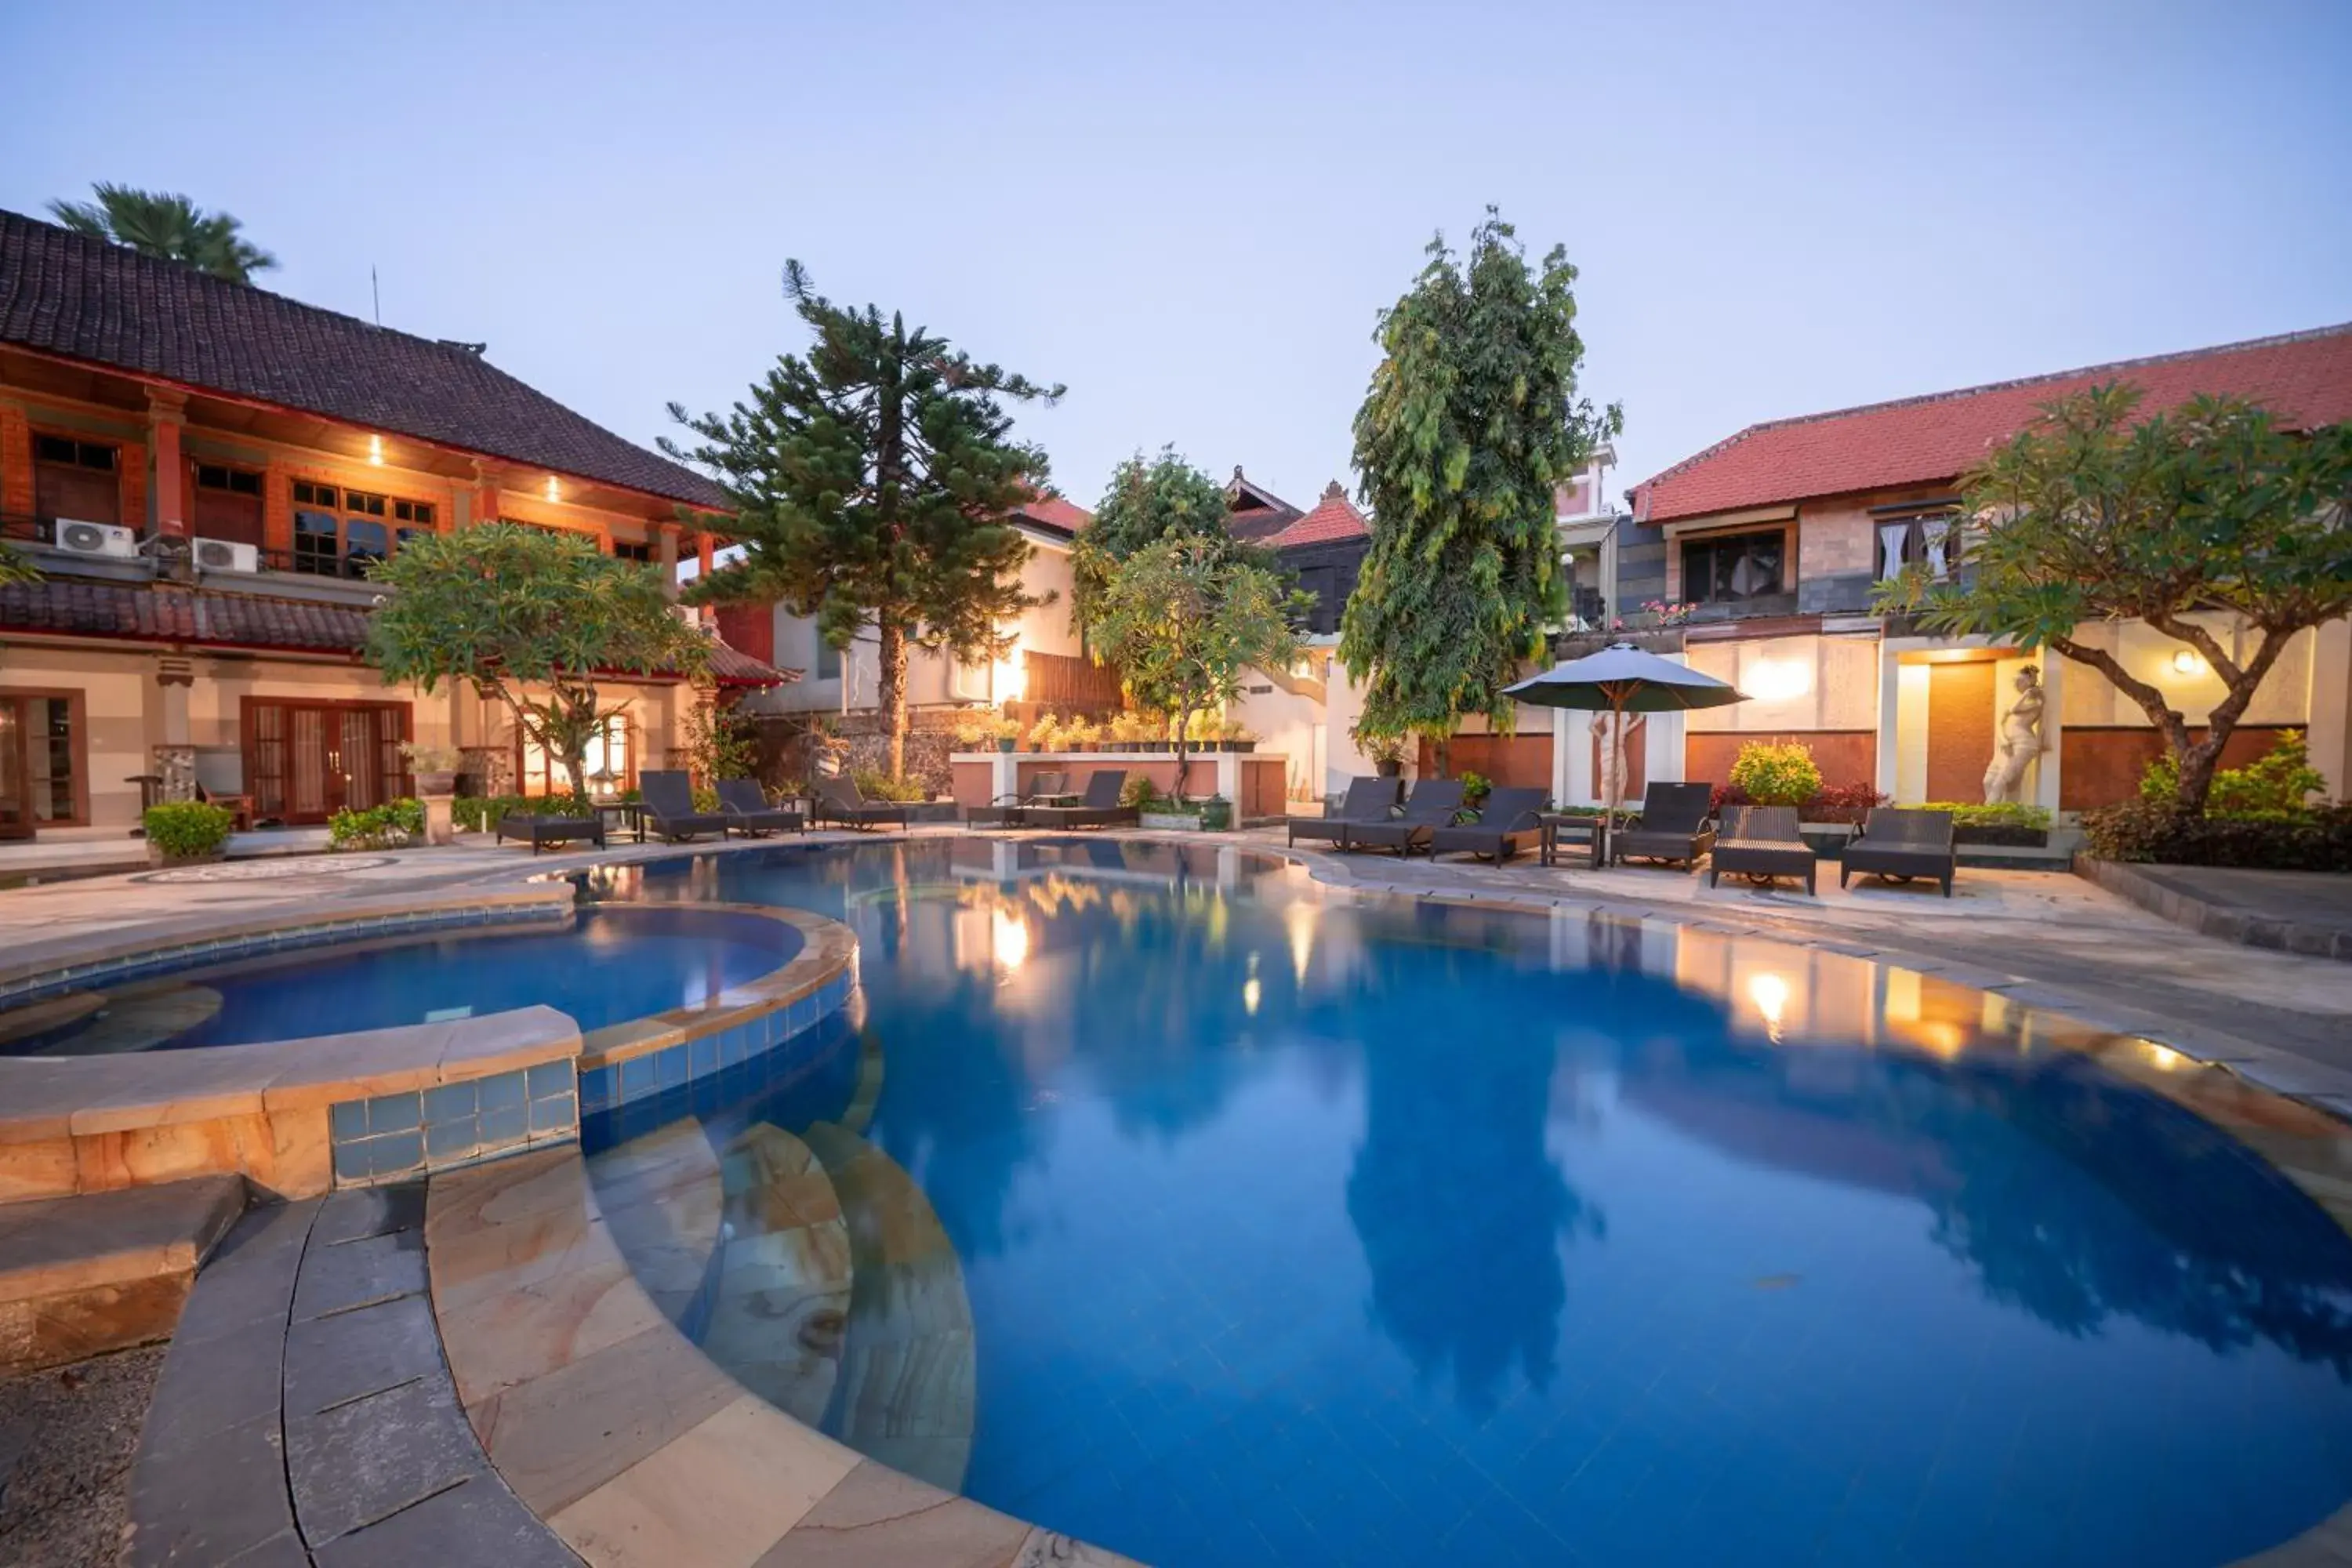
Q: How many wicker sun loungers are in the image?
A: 12